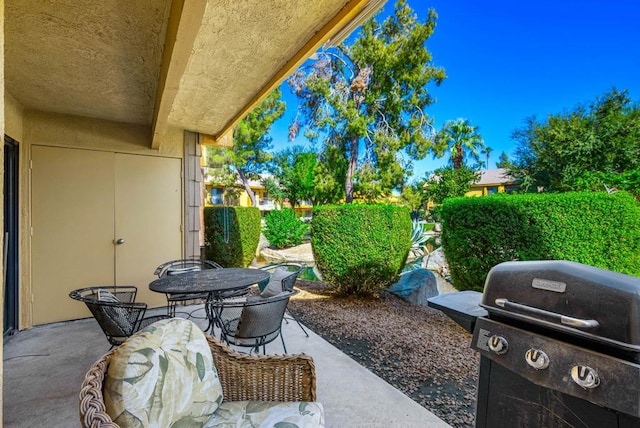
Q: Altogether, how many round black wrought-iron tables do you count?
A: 1